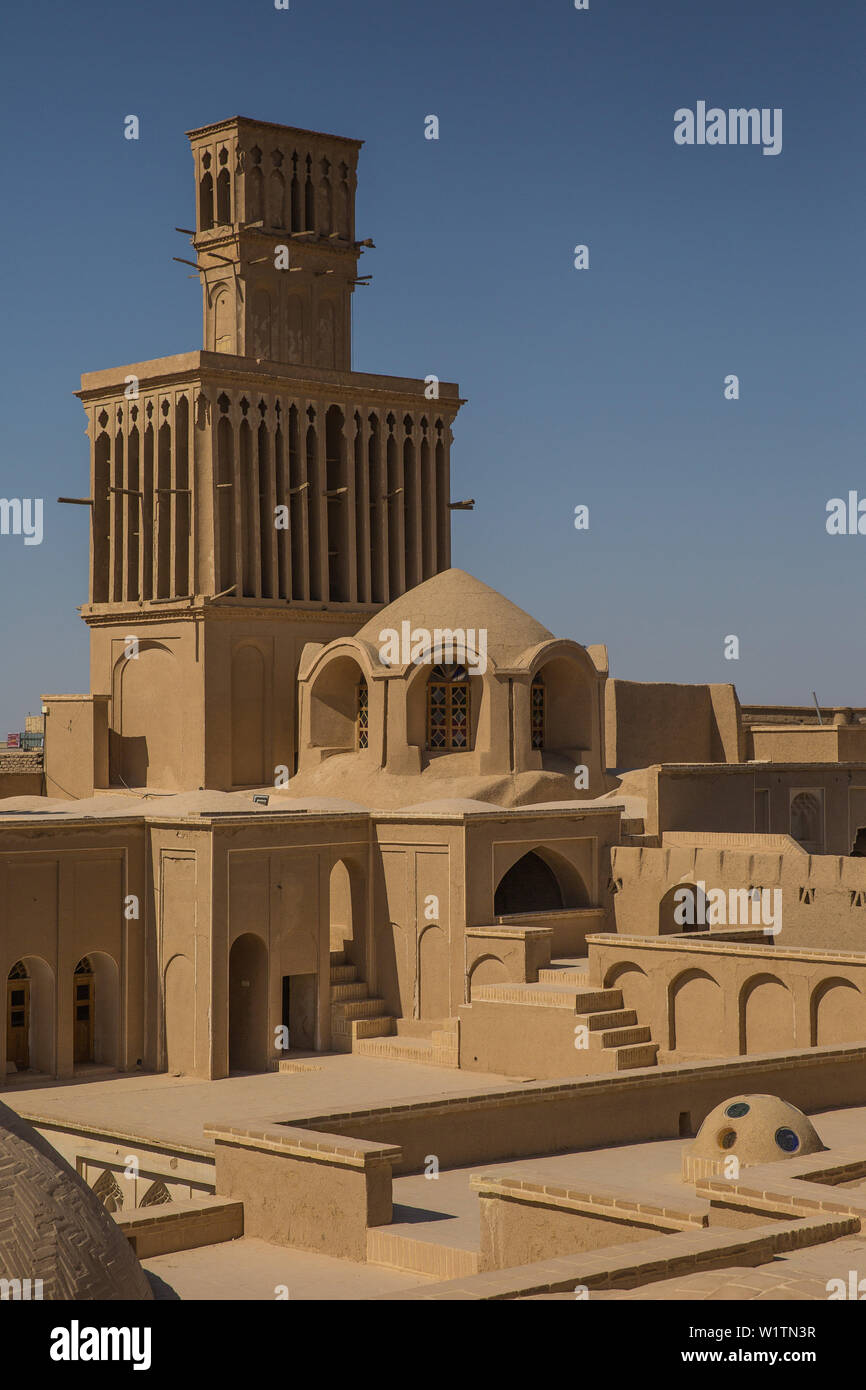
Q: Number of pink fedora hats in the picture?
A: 0